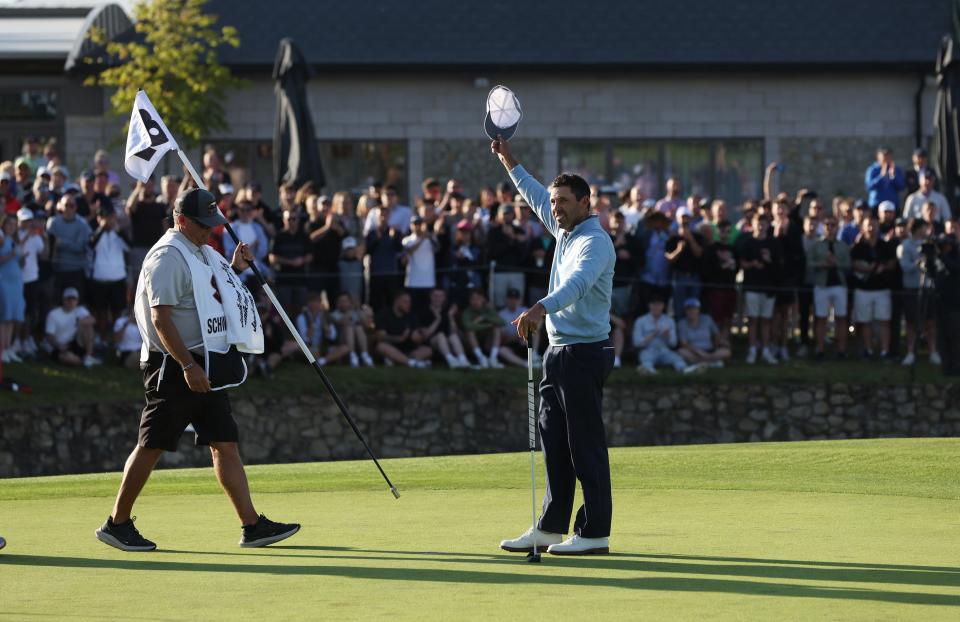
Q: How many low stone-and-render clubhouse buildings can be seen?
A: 1